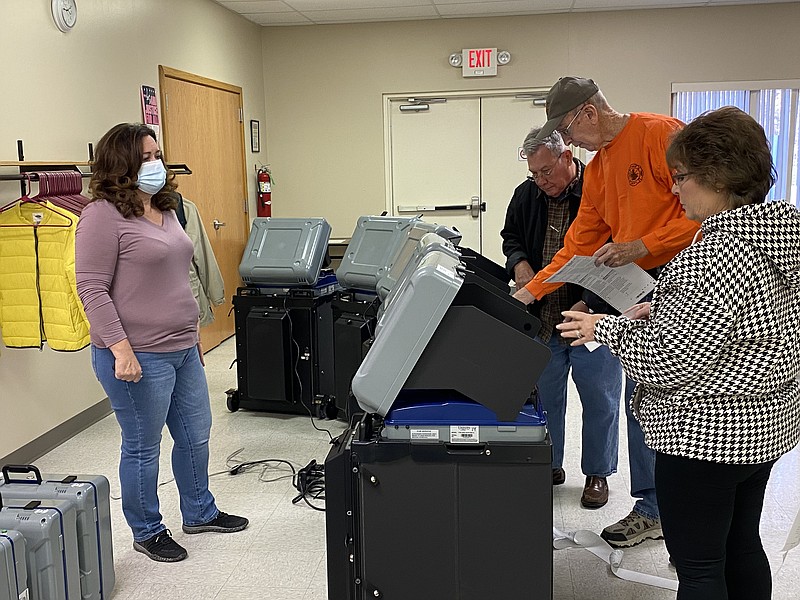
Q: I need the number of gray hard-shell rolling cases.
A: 3